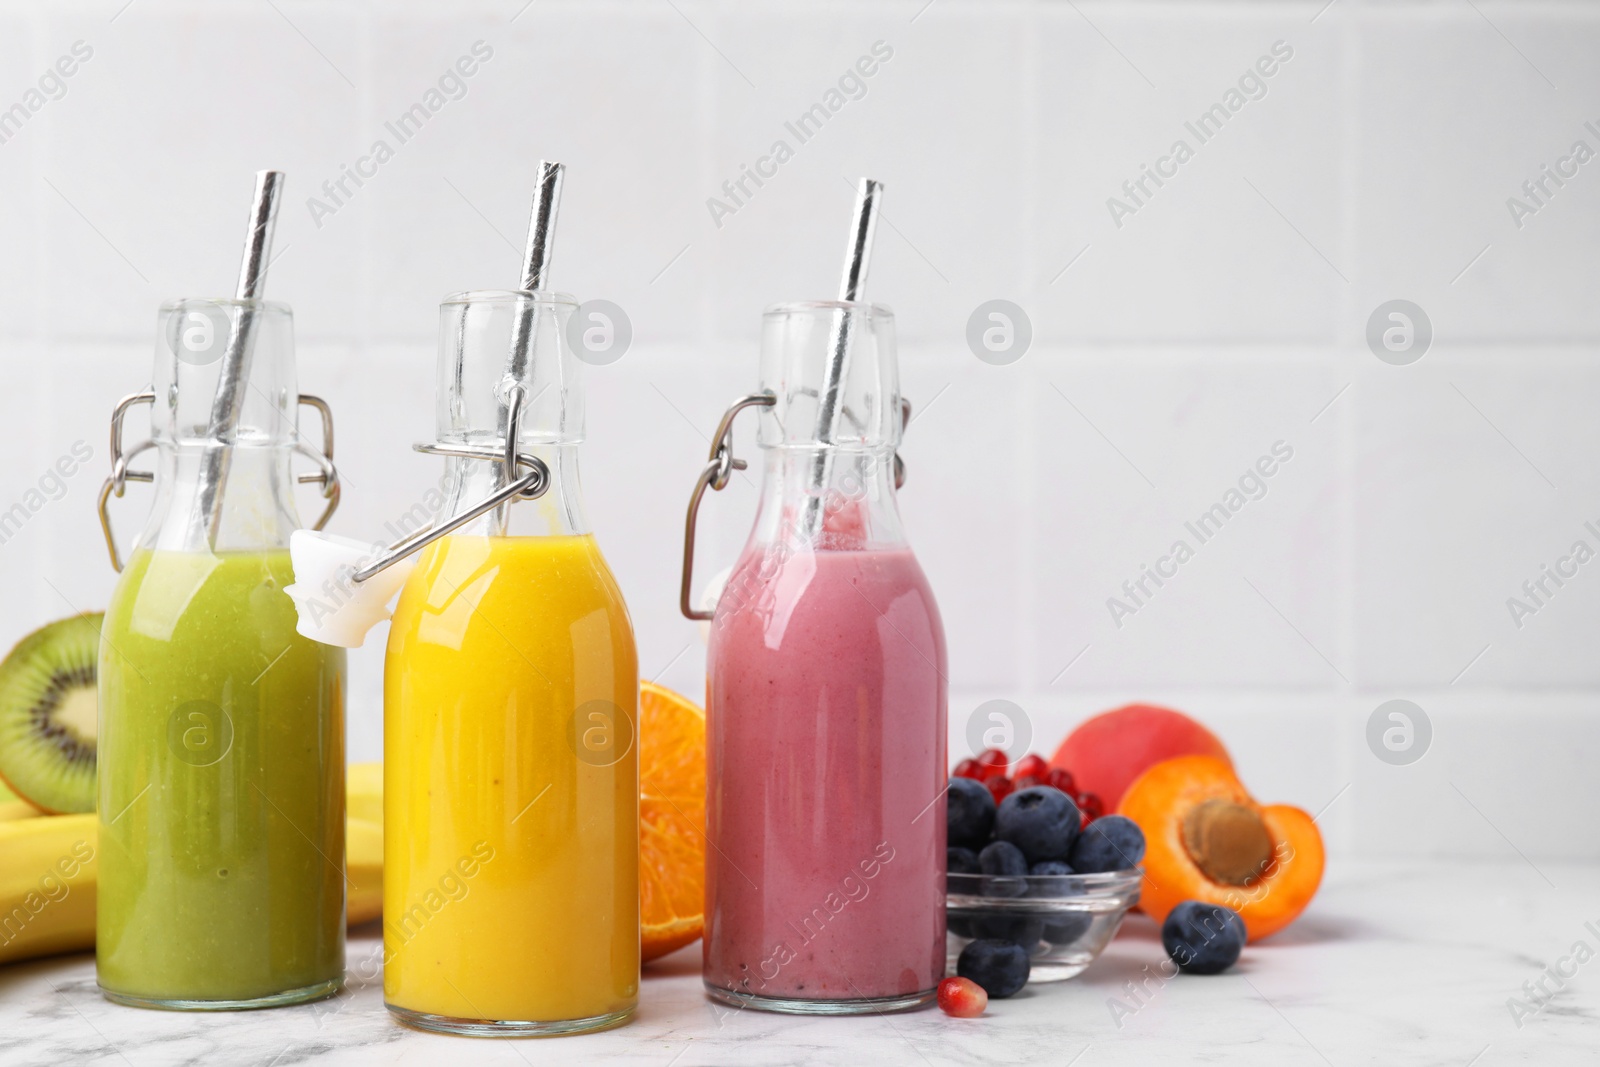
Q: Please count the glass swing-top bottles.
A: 3